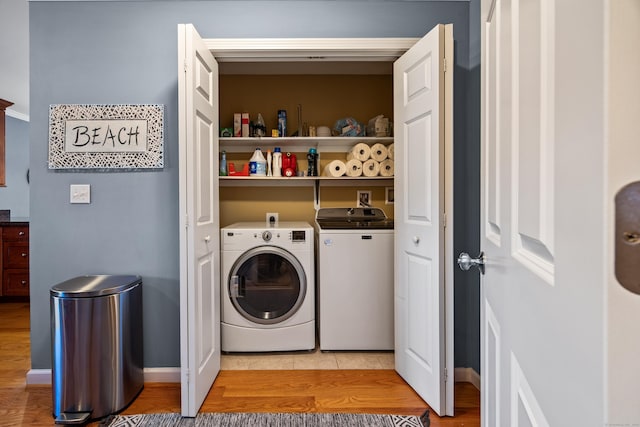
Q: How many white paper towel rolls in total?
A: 7